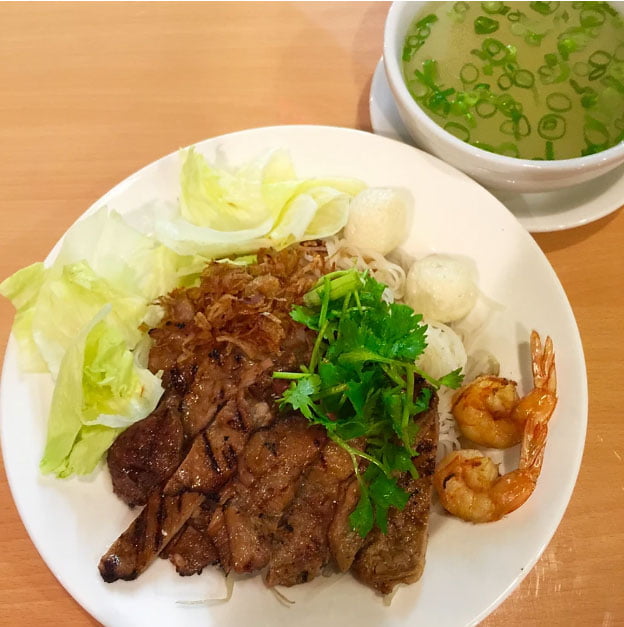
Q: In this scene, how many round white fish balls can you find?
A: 2